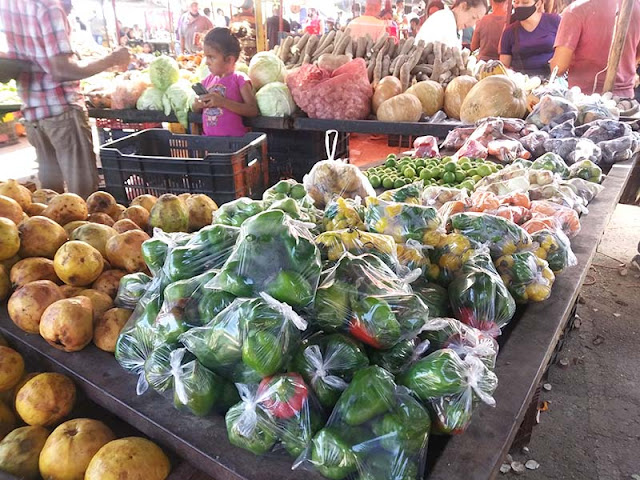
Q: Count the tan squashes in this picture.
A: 5